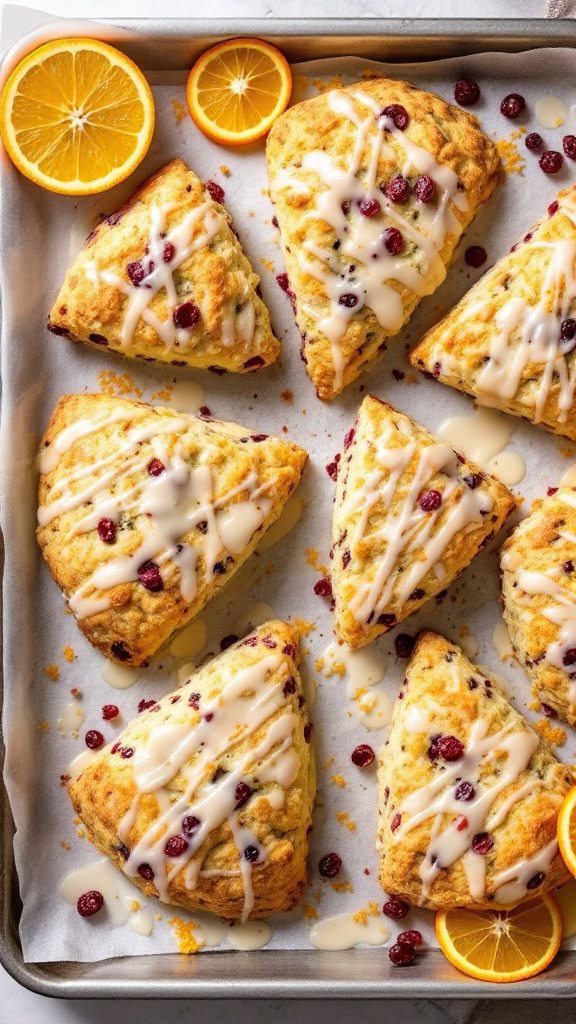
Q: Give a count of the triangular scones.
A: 8